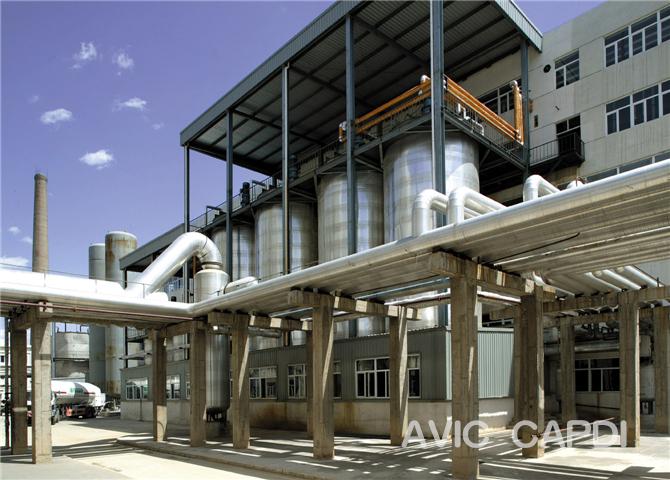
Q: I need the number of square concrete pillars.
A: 14